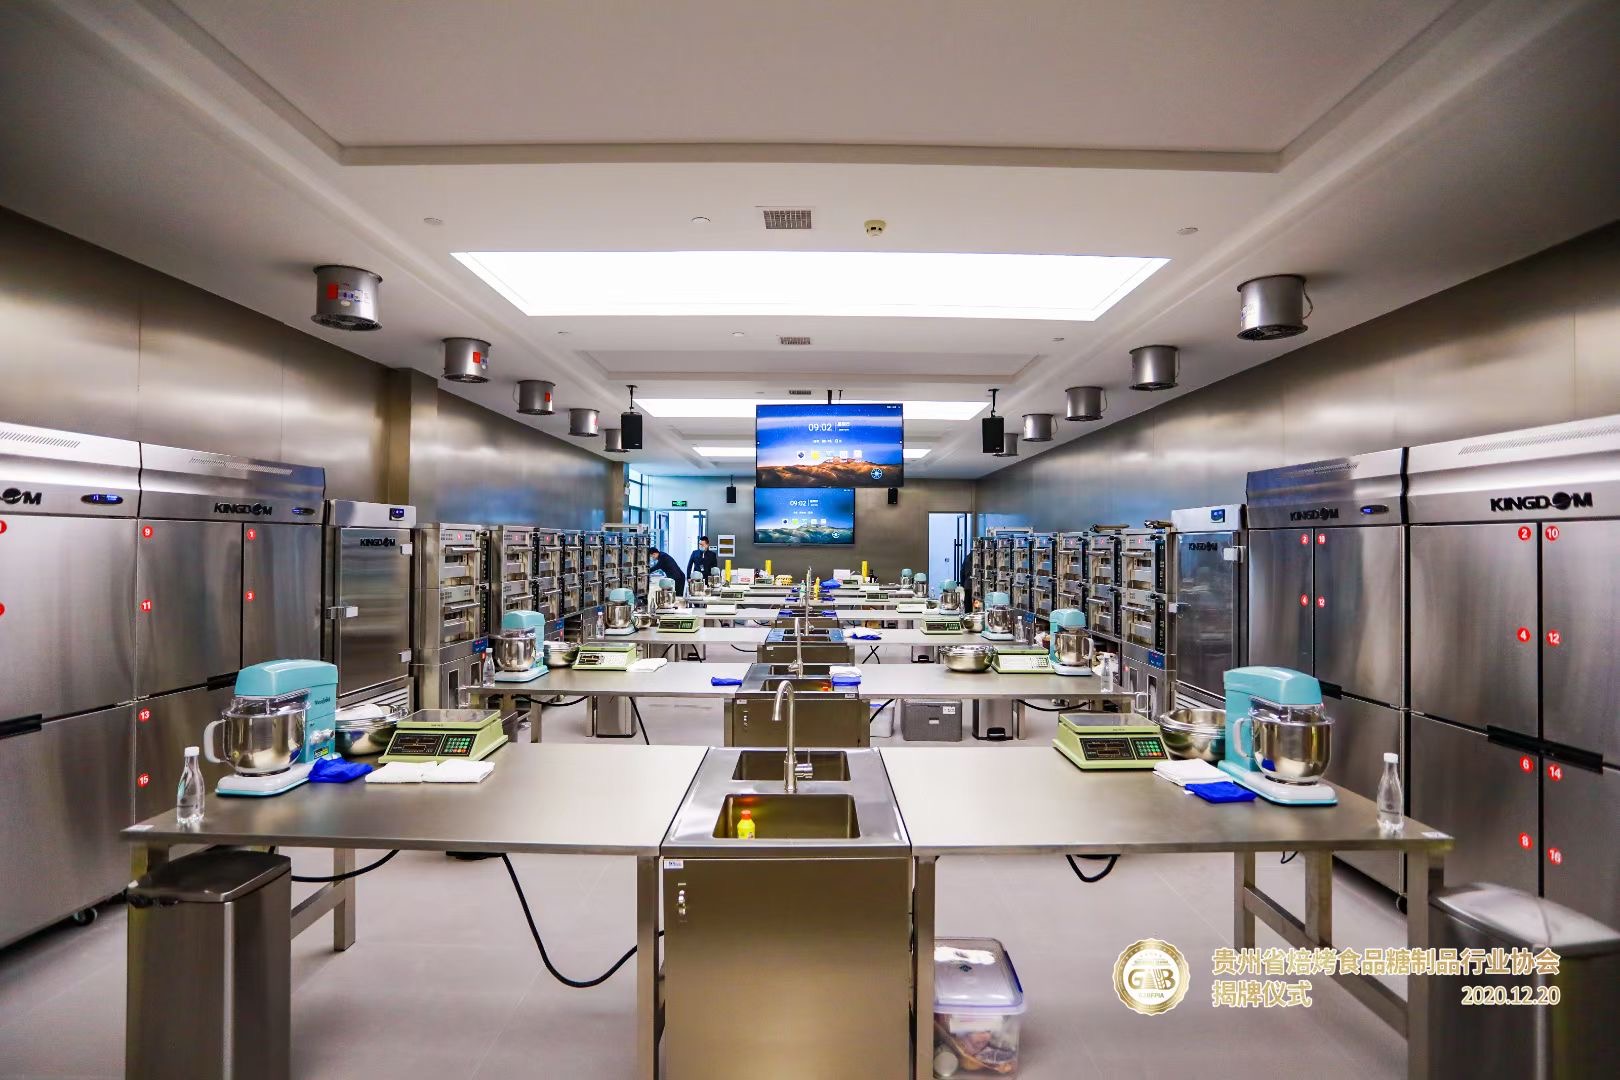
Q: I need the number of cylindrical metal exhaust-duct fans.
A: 10